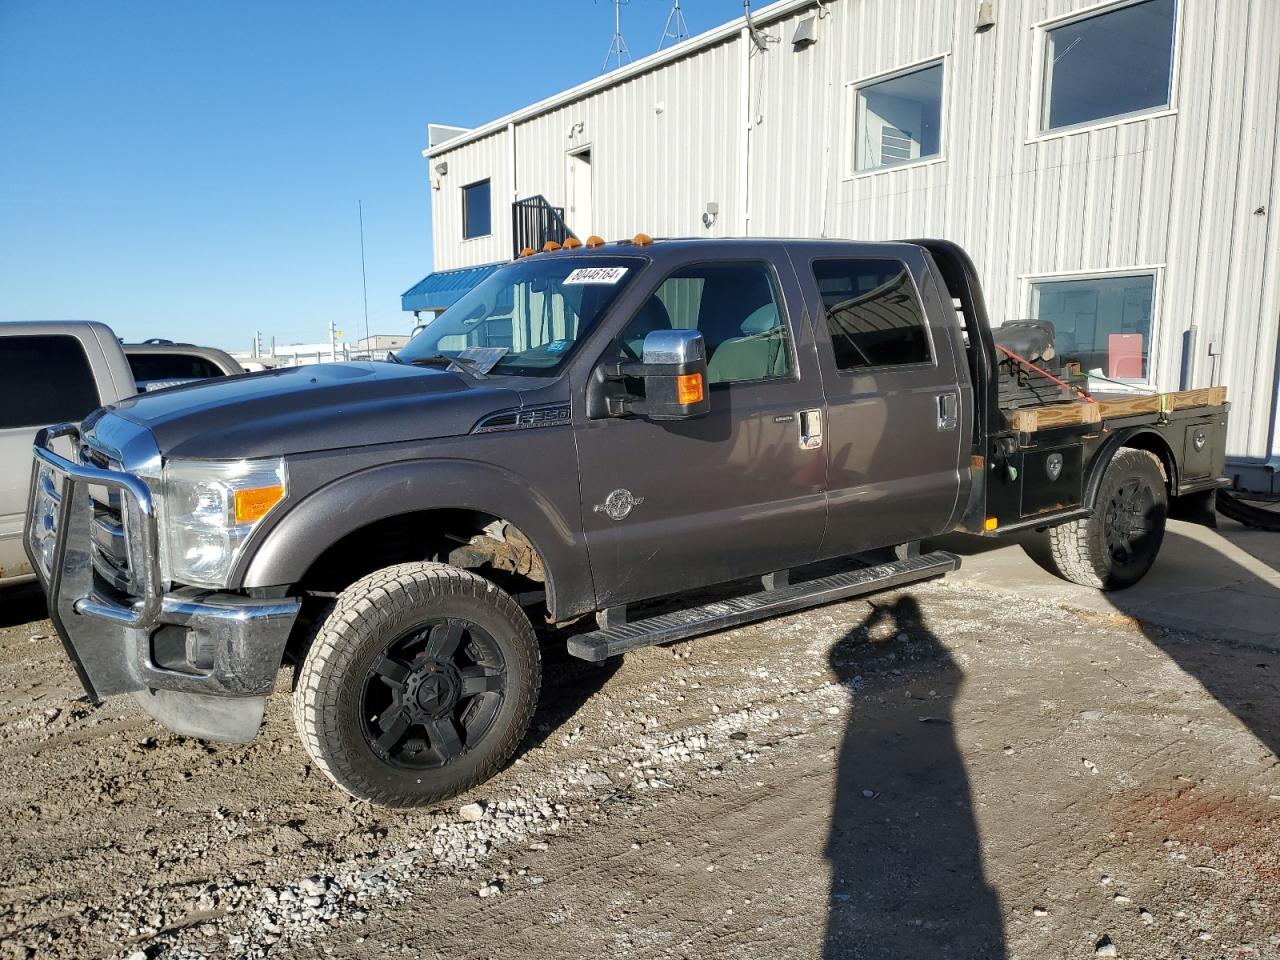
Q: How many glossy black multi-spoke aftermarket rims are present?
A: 2